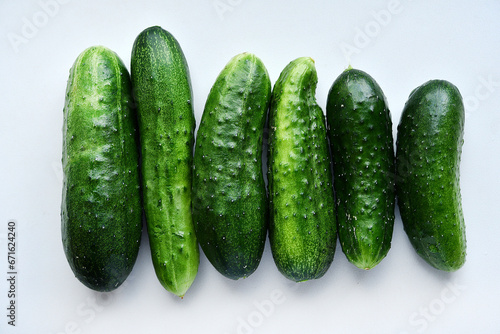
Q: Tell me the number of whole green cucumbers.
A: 6